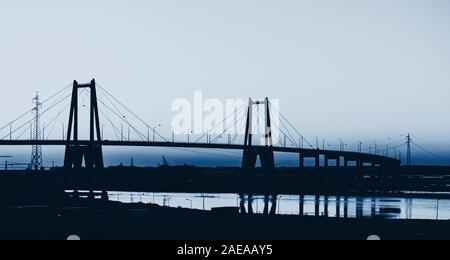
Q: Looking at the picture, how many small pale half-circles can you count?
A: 2